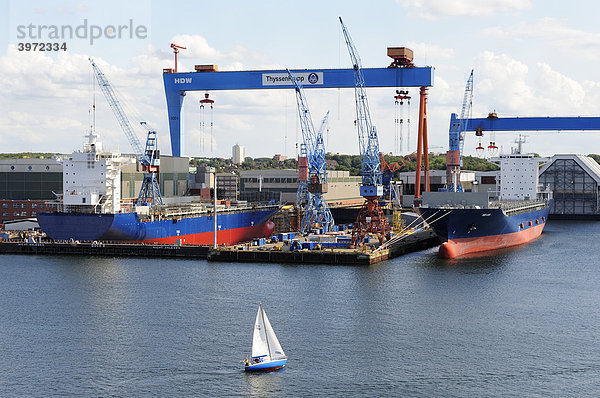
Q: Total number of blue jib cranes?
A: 5